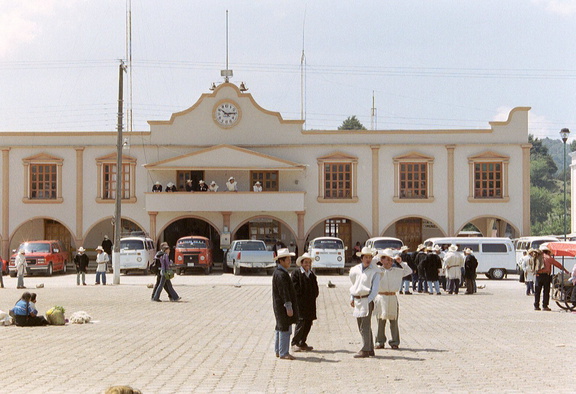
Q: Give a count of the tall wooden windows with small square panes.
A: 5